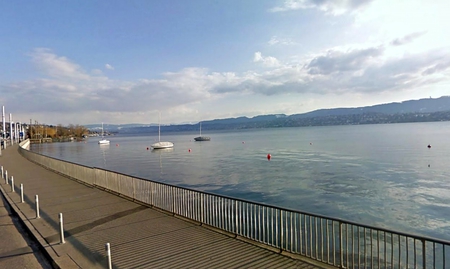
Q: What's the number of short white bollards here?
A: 7